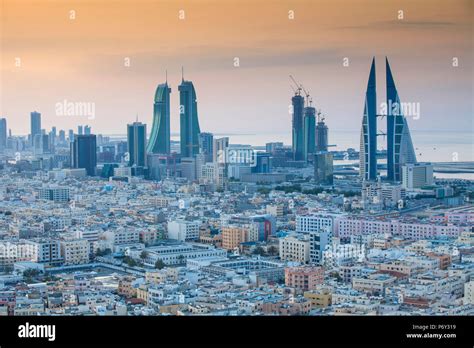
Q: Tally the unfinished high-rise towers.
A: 3